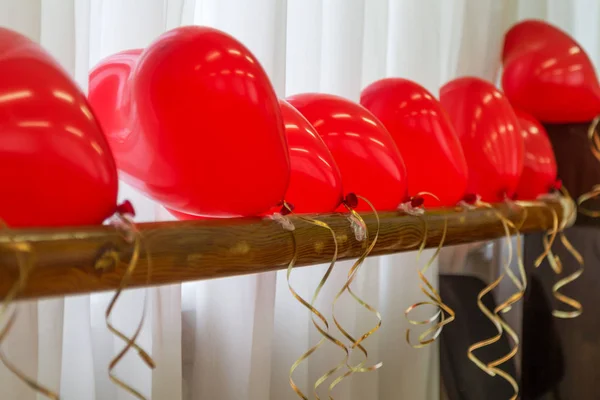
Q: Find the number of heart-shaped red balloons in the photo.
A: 8